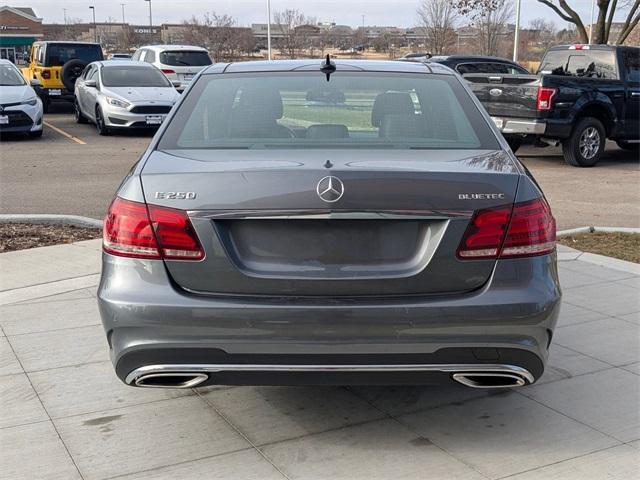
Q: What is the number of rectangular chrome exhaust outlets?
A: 2